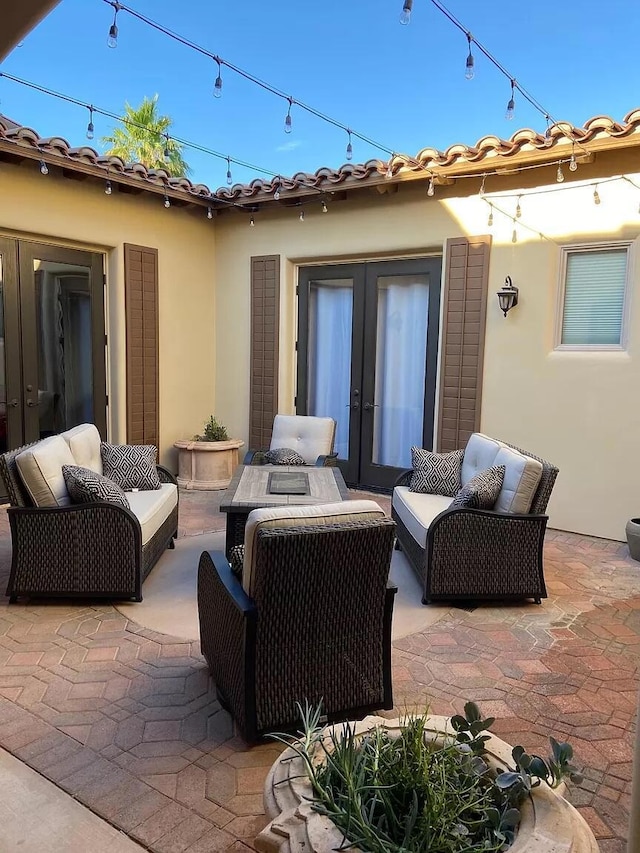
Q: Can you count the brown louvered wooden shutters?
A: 3